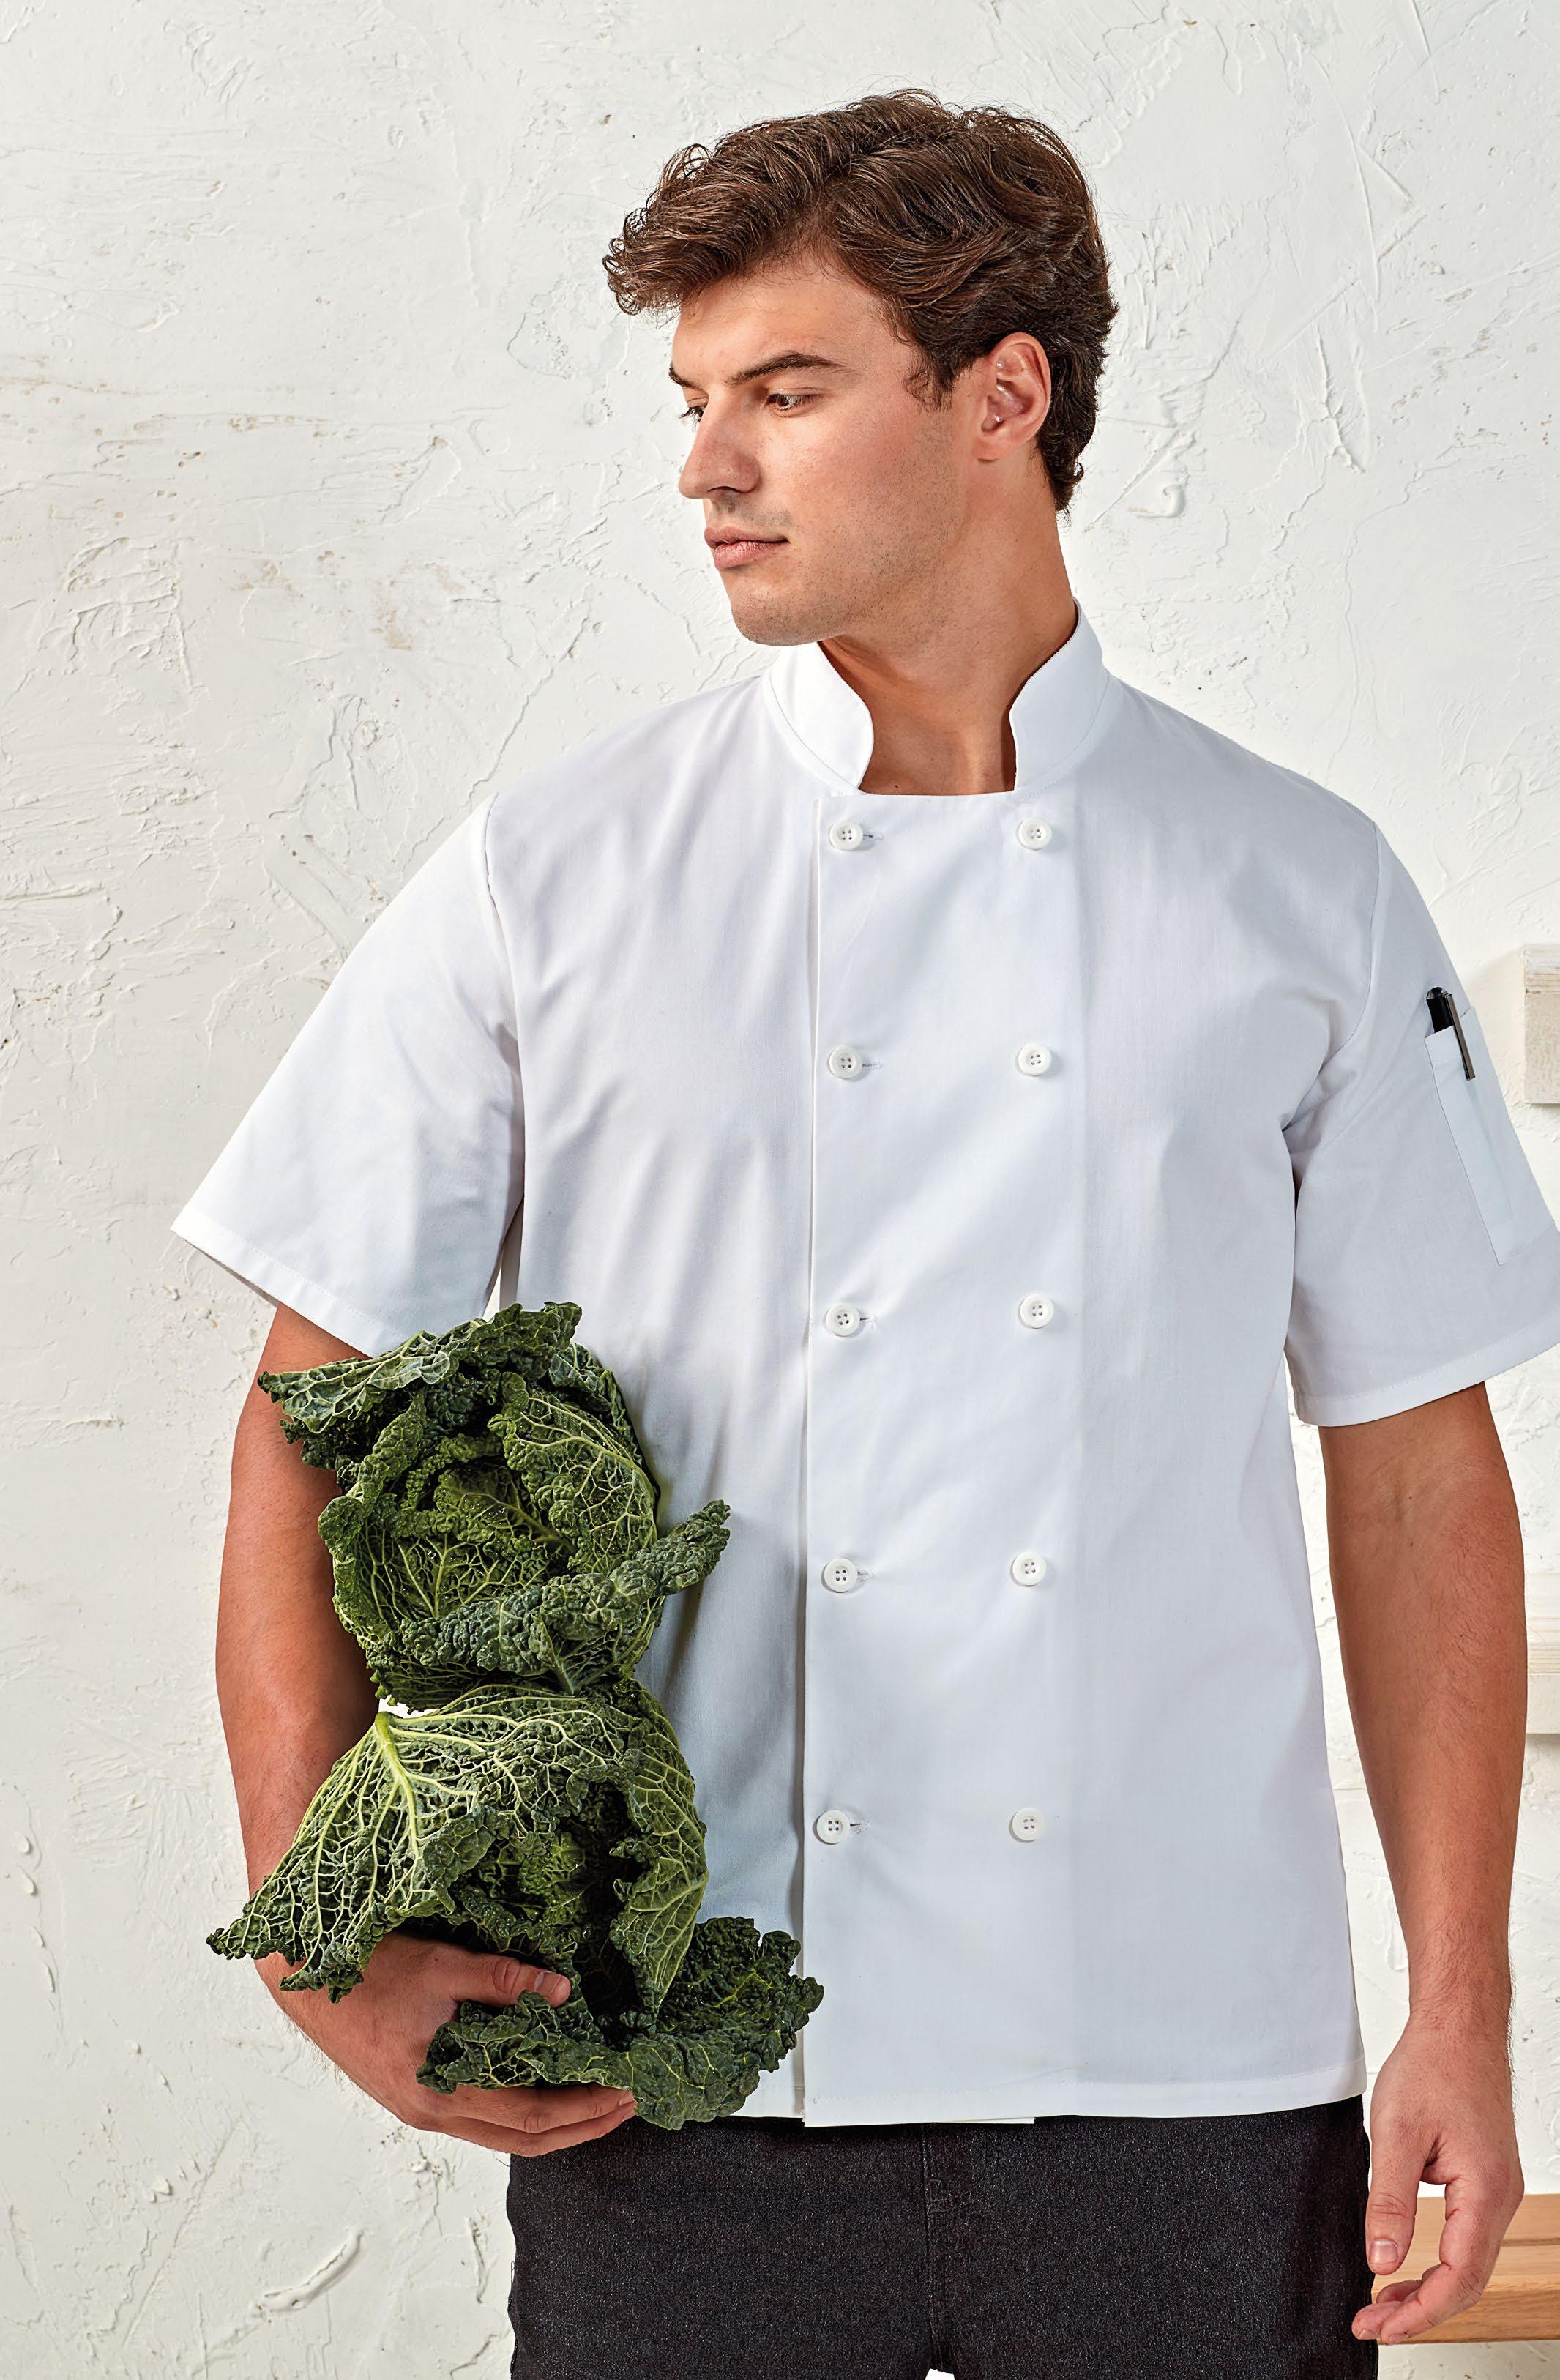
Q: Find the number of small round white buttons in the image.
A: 10